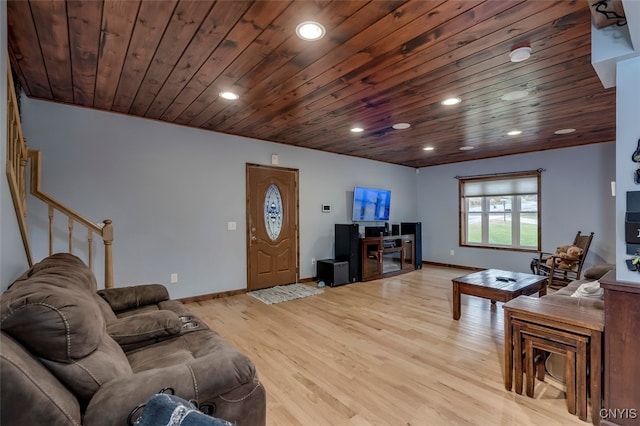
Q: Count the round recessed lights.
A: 6